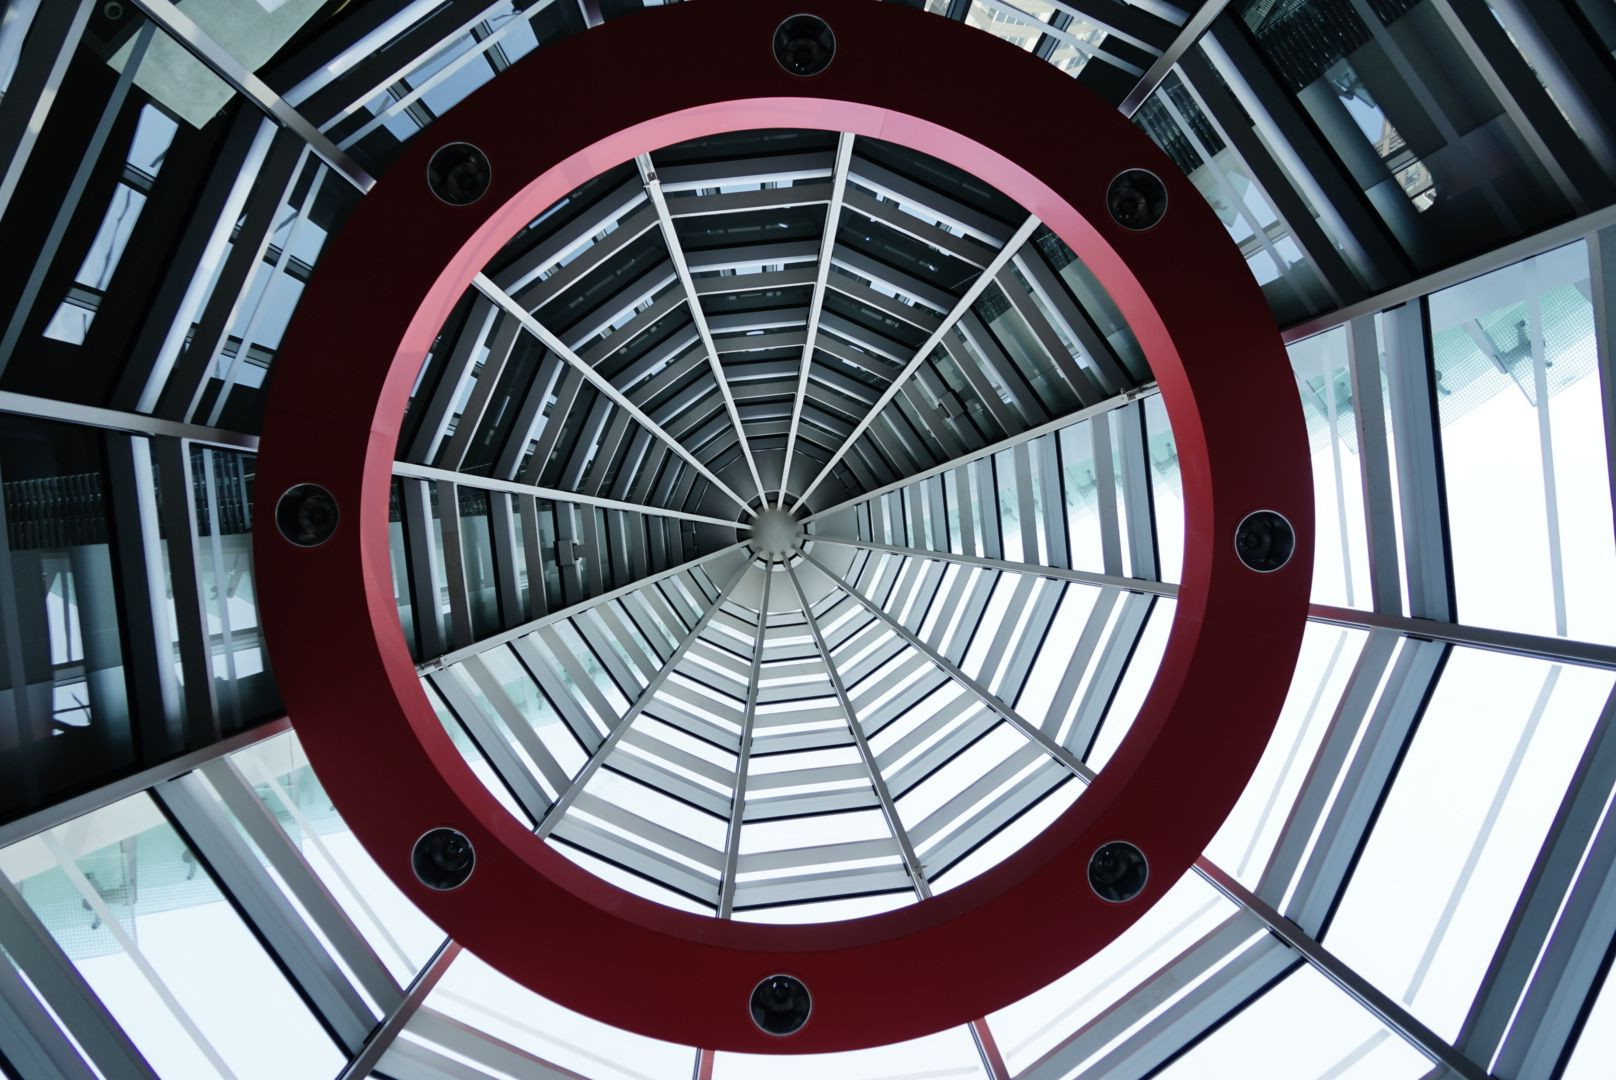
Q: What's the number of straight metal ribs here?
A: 12